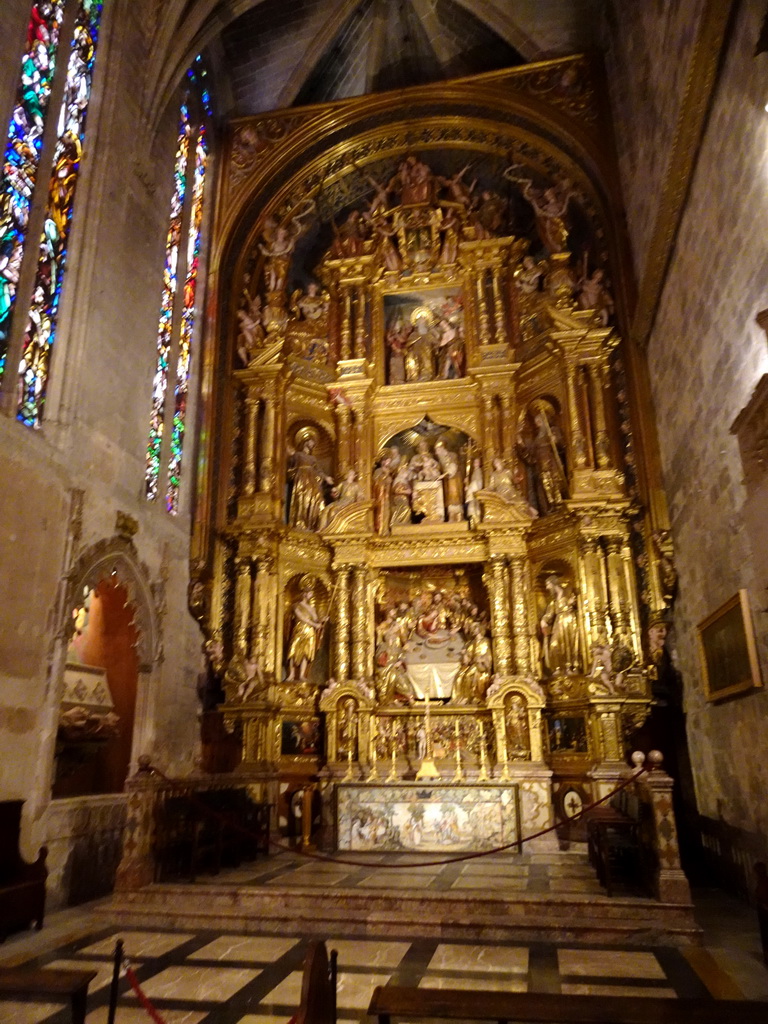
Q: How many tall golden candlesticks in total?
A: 6